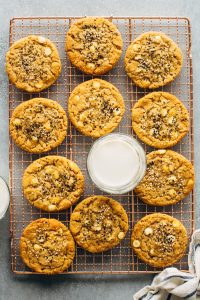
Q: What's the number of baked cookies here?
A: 11